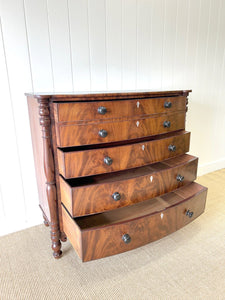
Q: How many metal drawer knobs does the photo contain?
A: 10